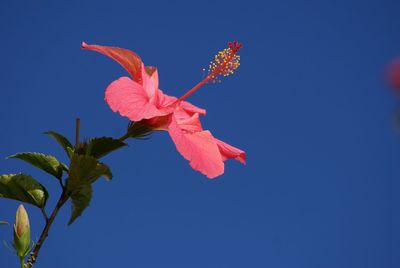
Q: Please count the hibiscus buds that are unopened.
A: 1